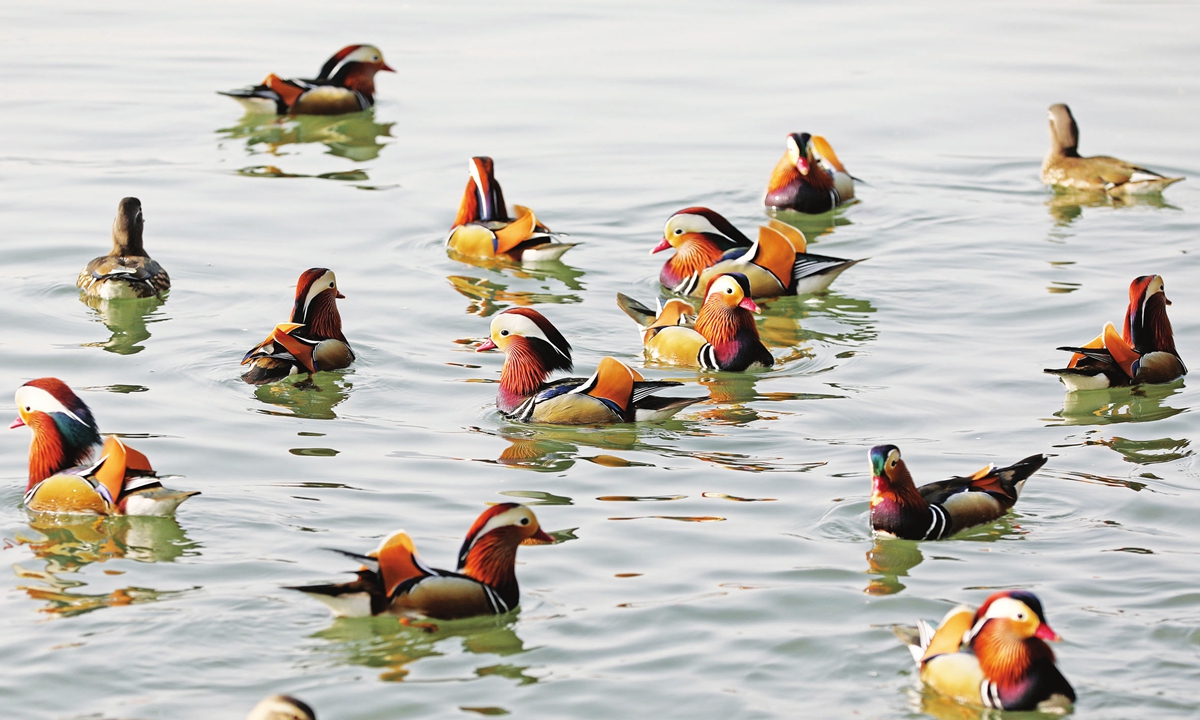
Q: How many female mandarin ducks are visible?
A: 2